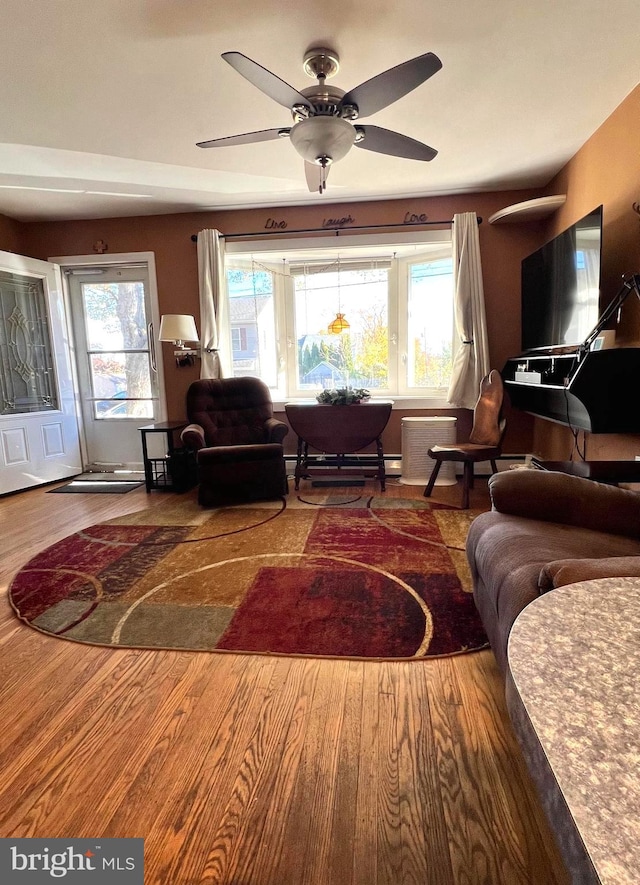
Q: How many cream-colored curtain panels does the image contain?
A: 2